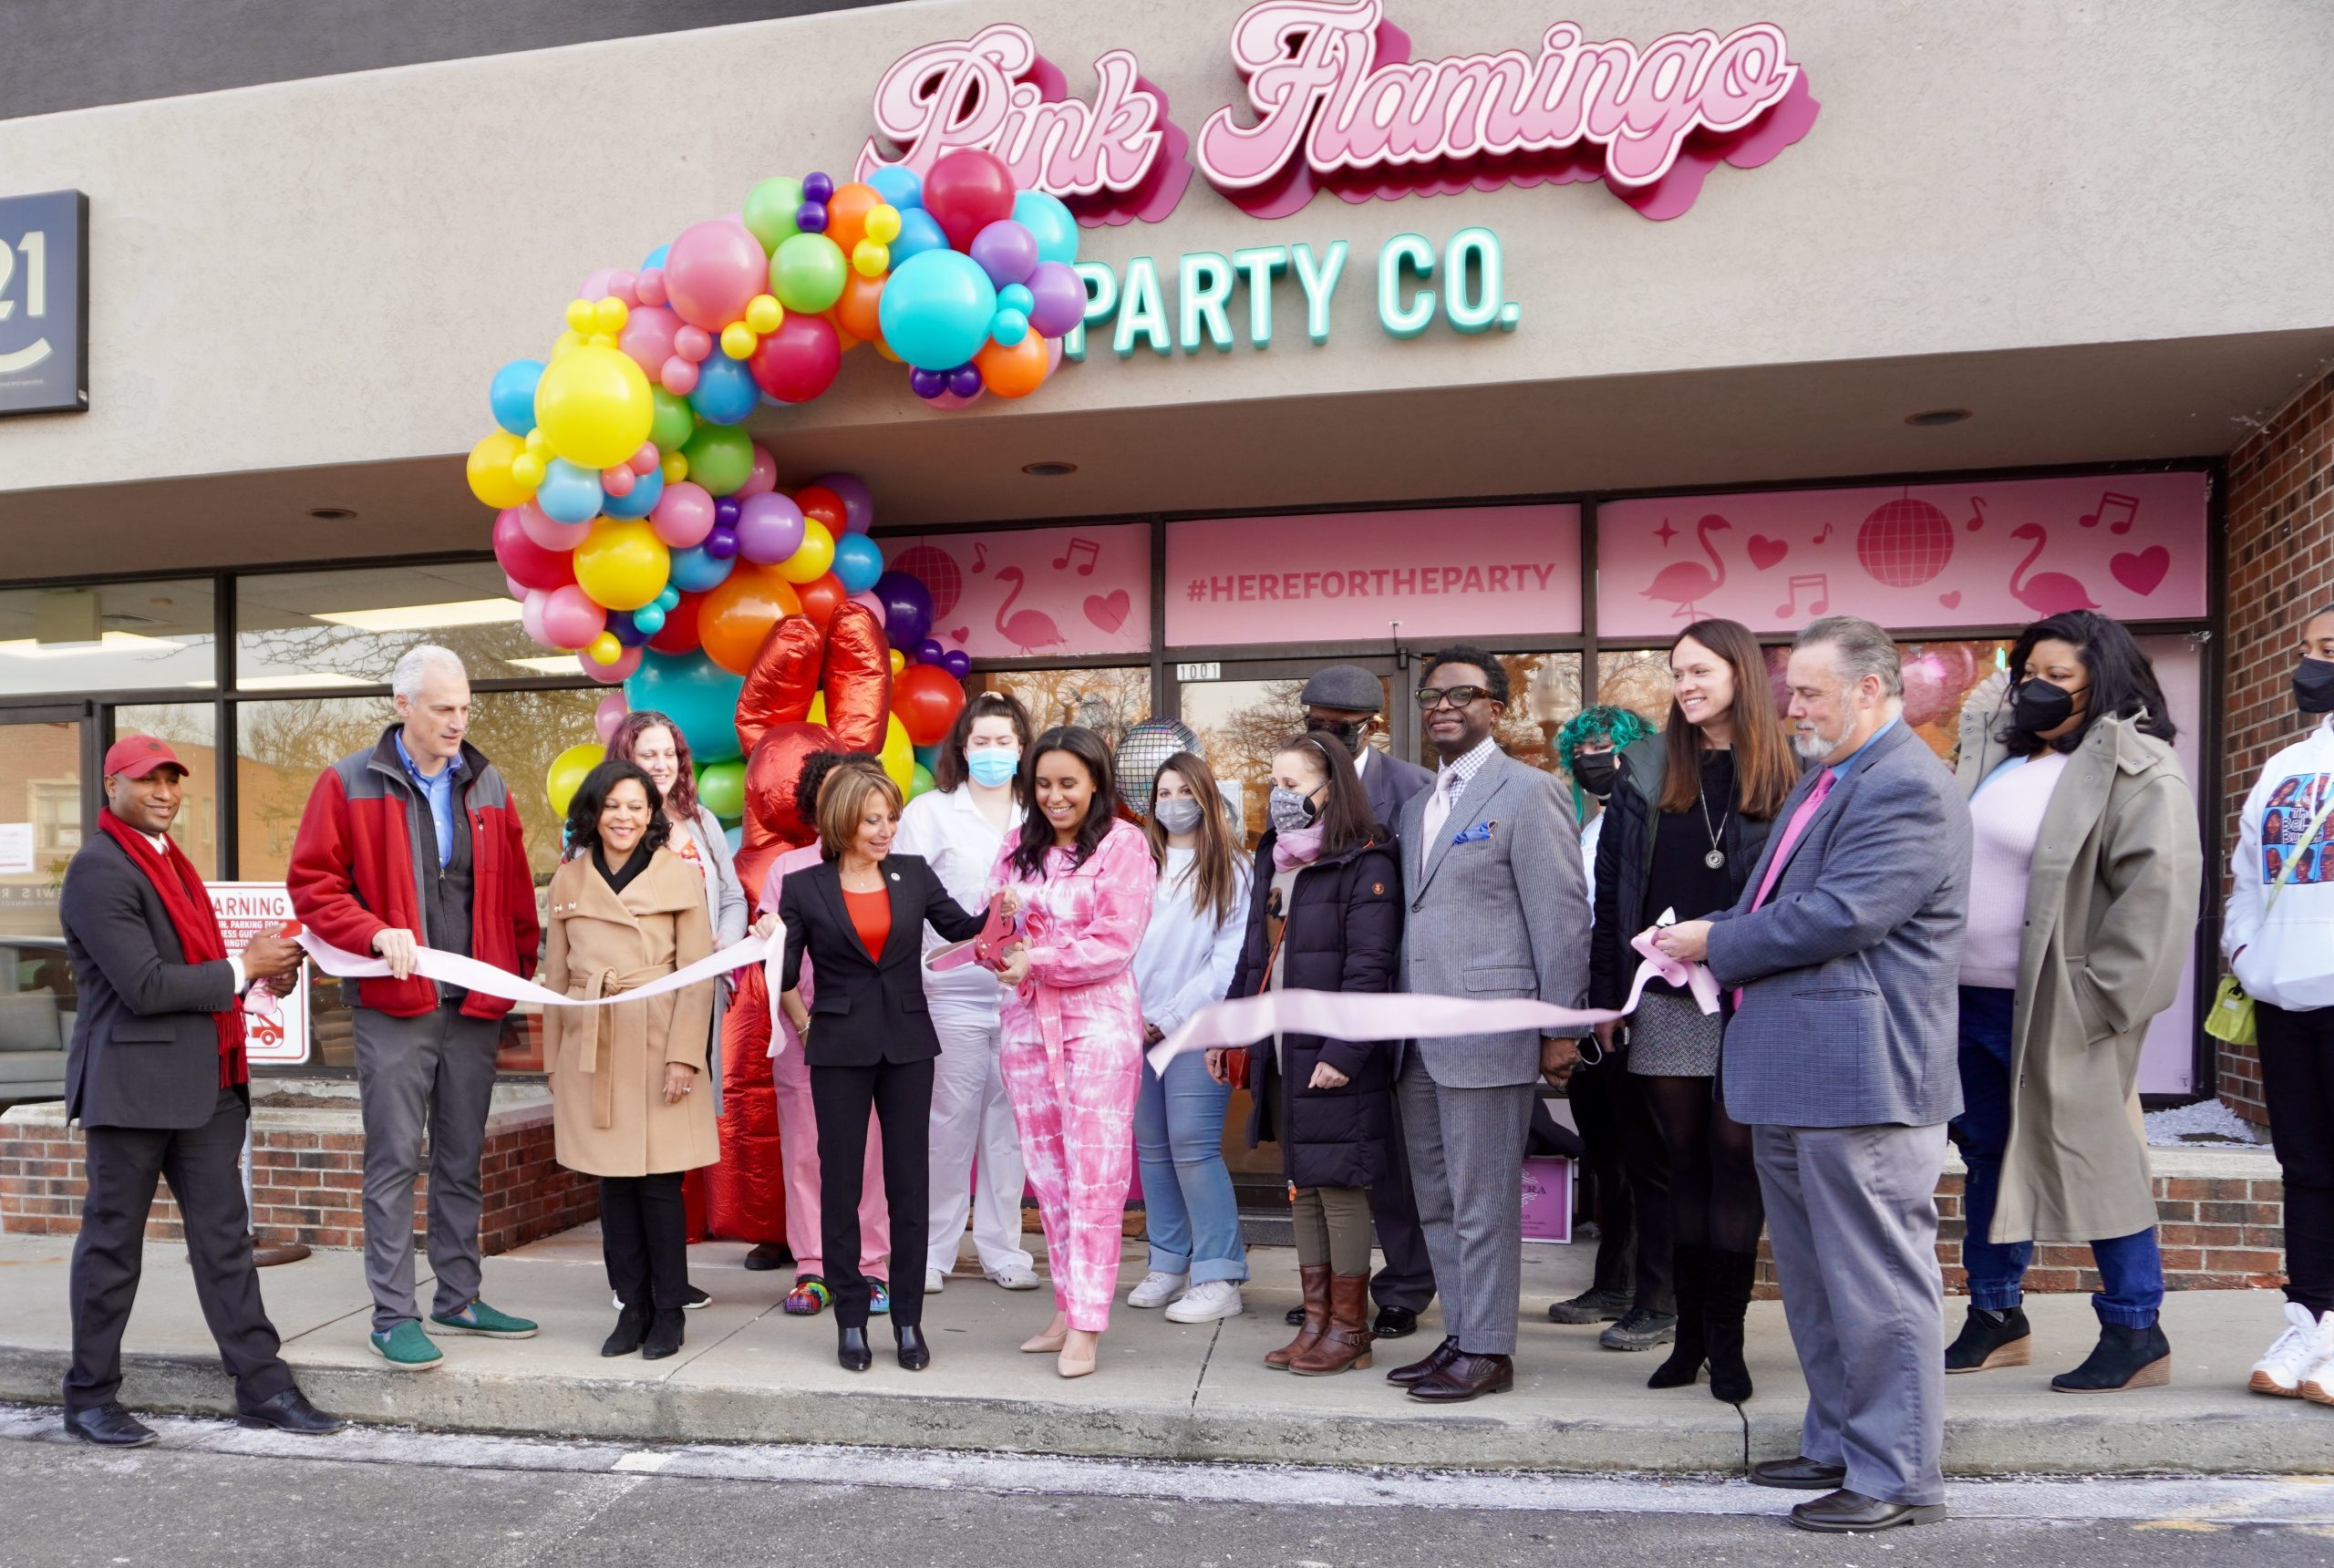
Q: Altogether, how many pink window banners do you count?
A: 3